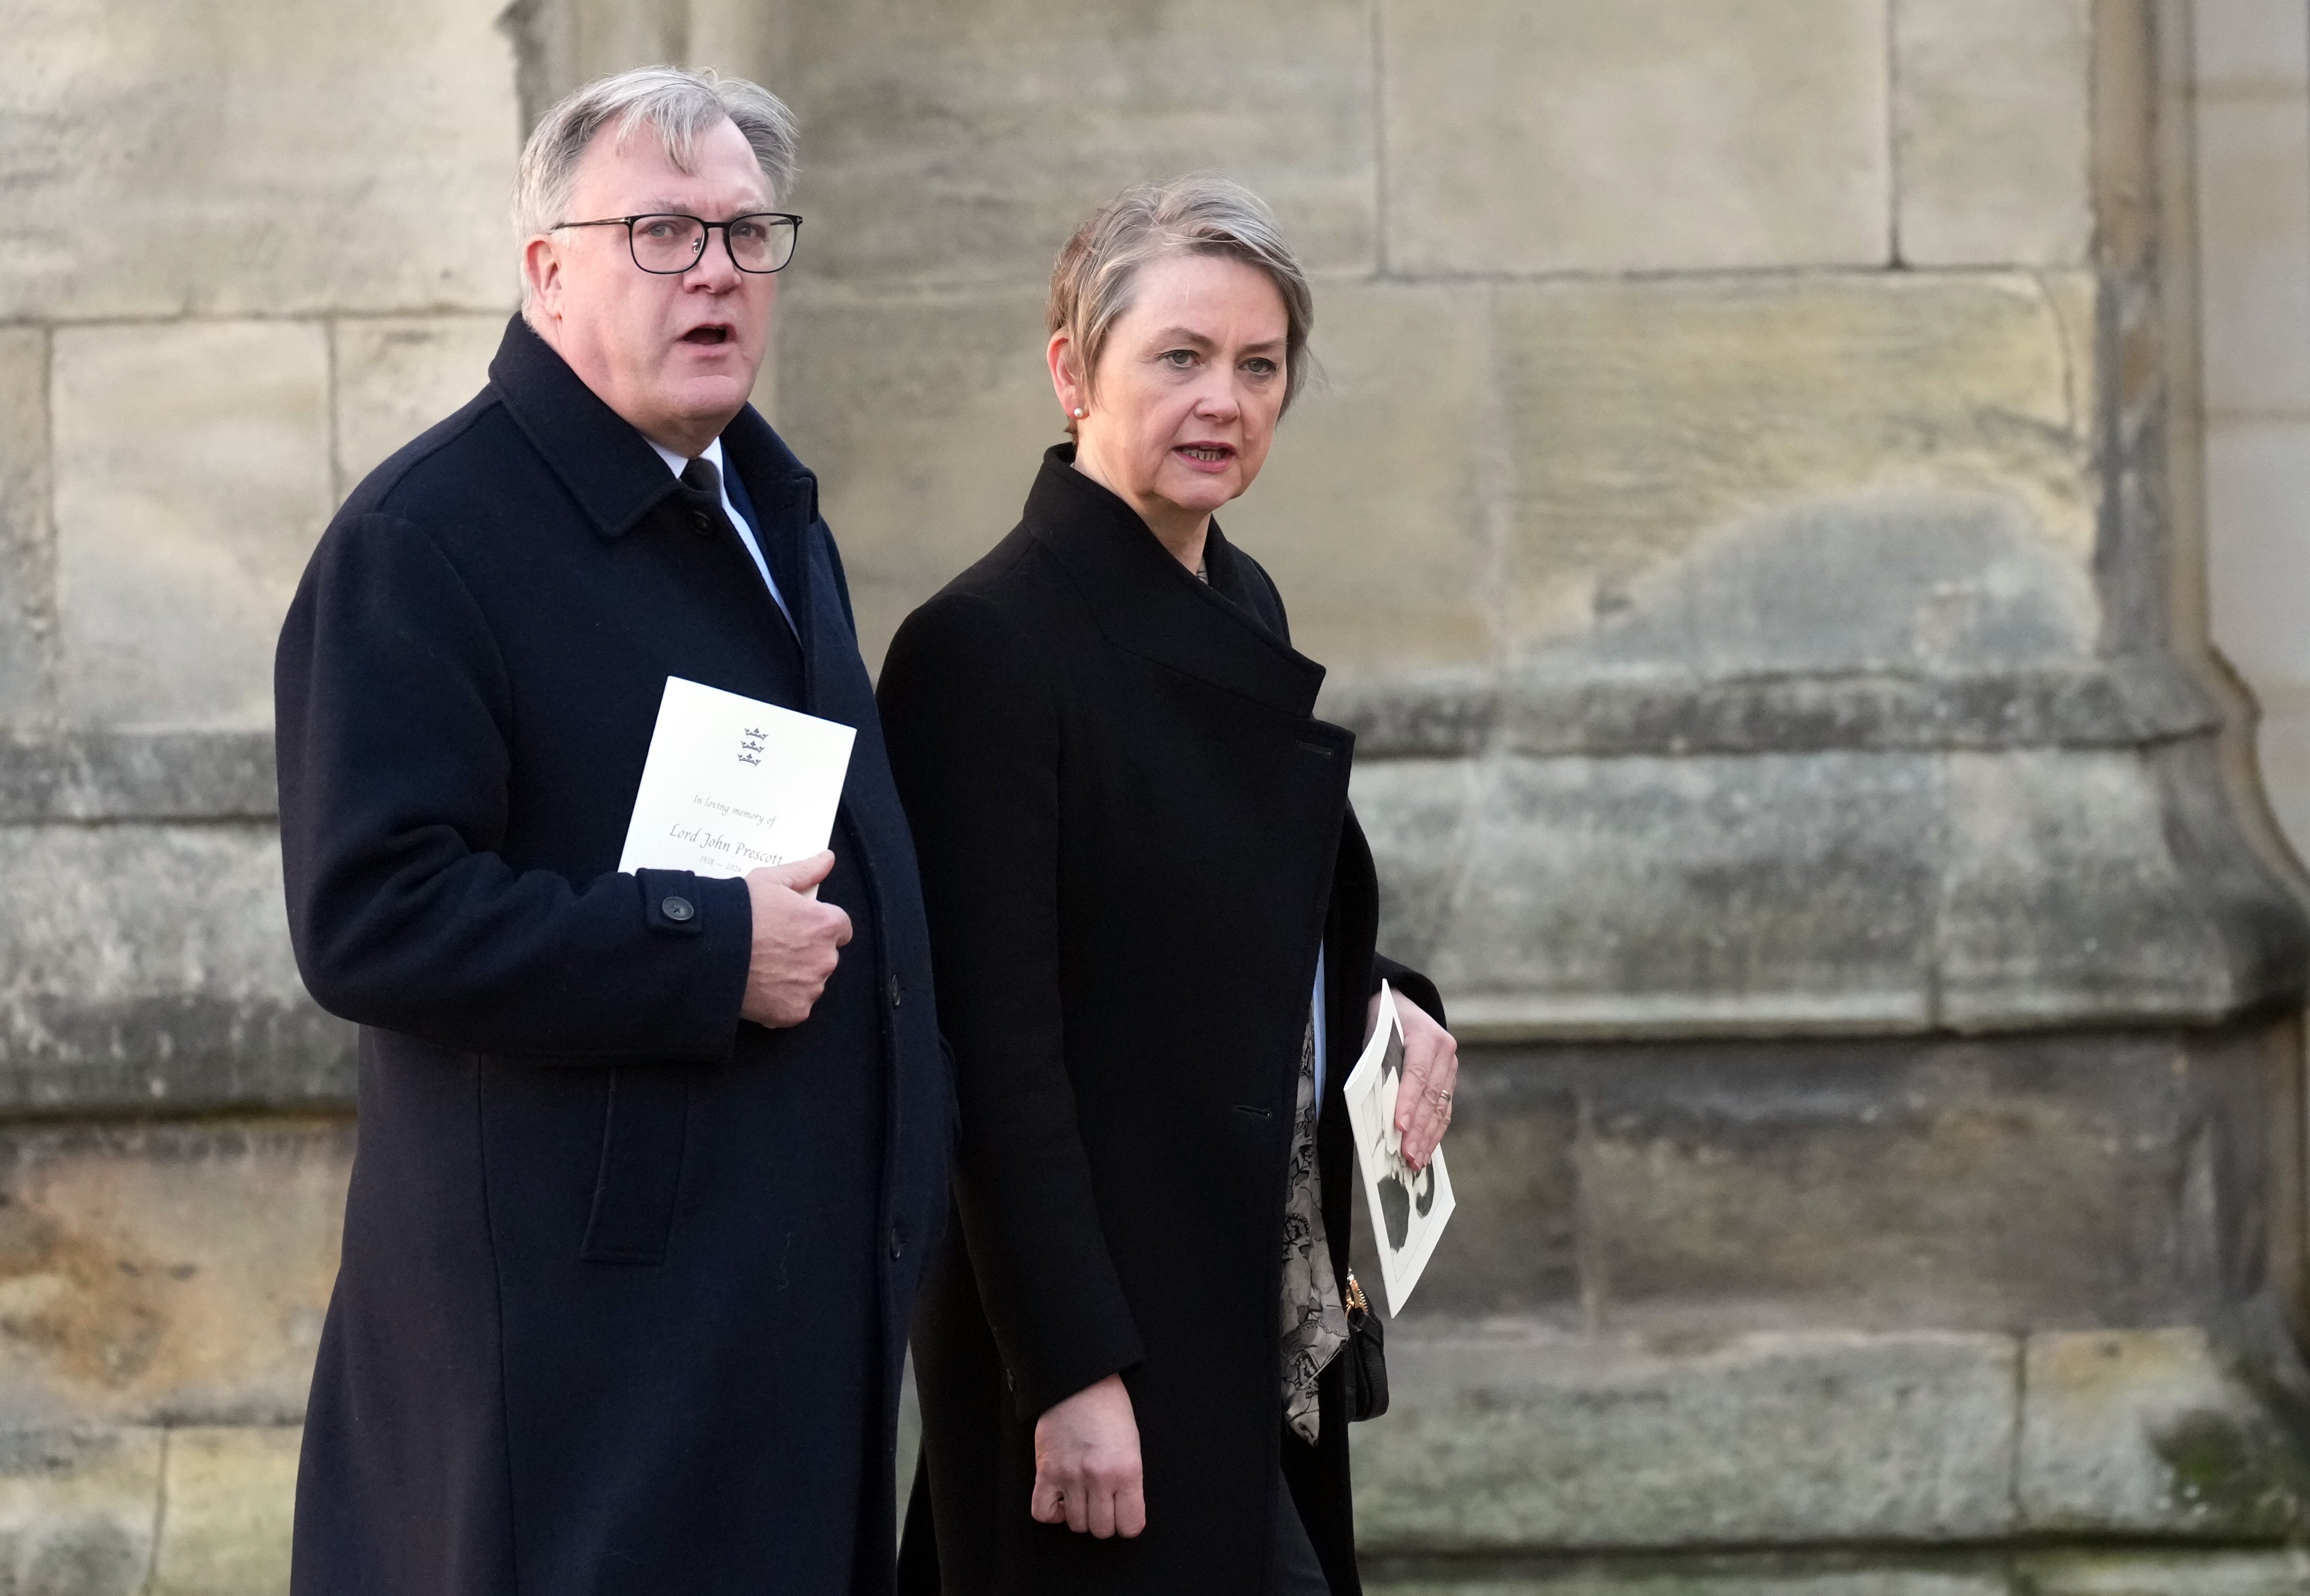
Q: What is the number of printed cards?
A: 2